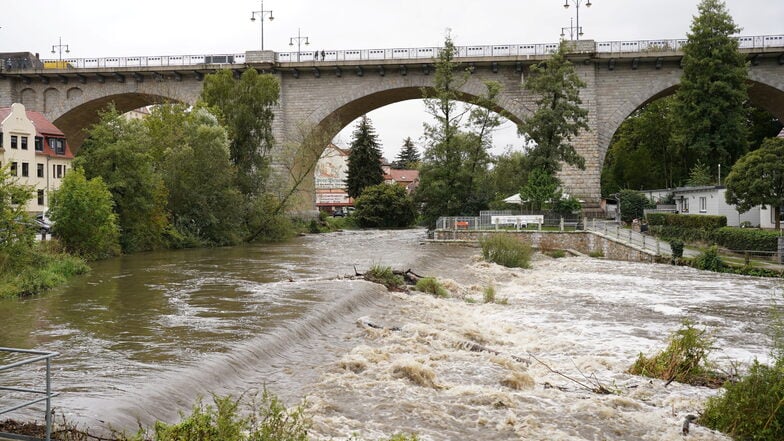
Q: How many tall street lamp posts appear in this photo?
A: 5